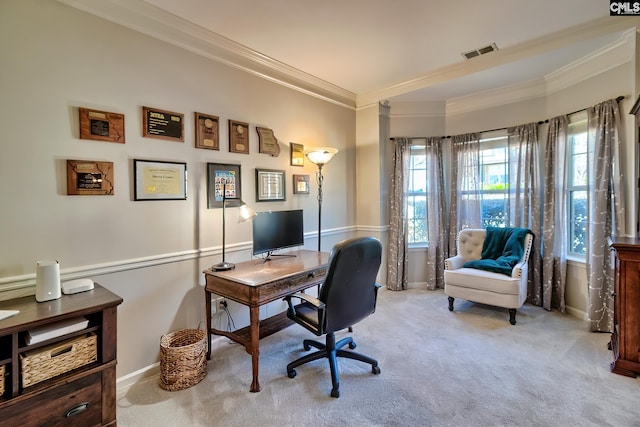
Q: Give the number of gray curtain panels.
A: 6